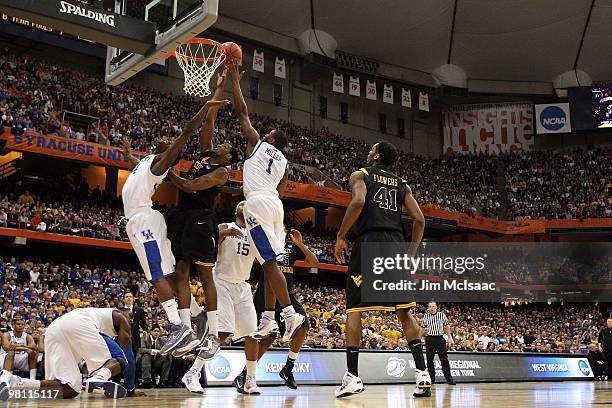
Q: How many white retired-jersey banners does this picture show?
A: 8